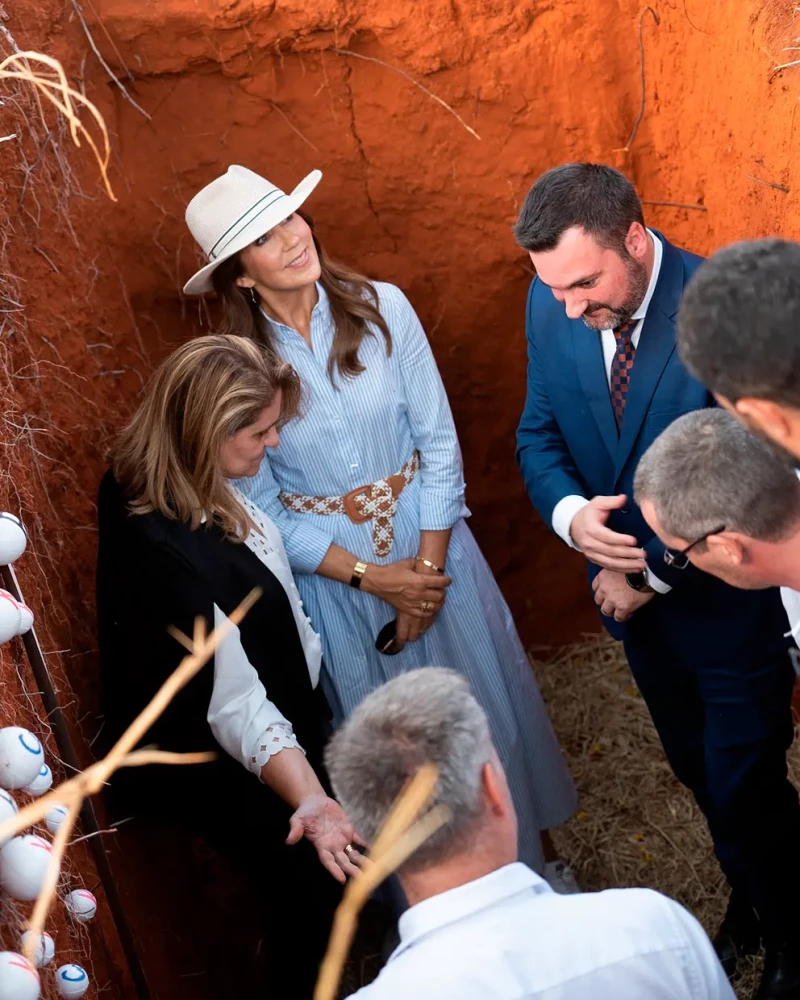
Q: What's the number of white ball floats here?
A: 12